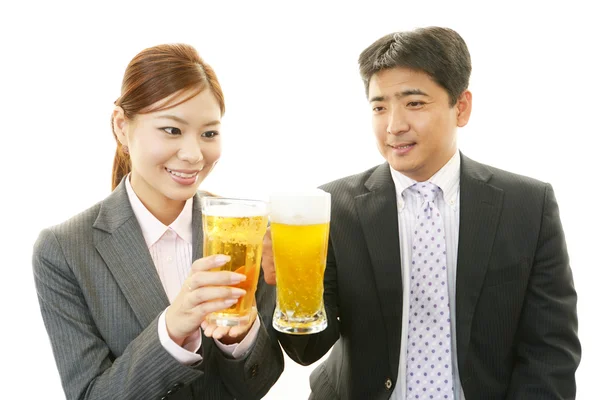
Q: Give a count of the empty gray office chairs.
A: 0